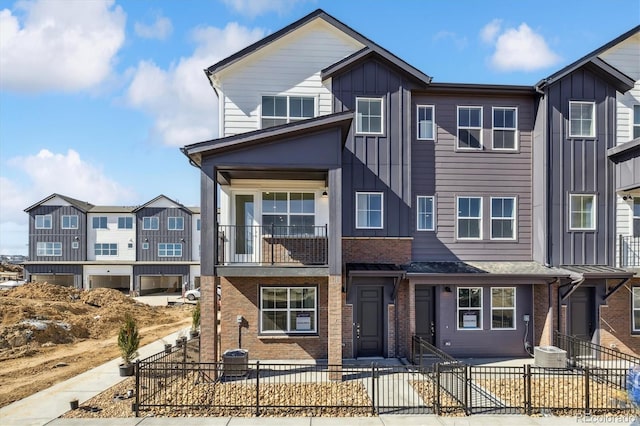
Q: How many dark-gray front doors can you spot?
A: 3